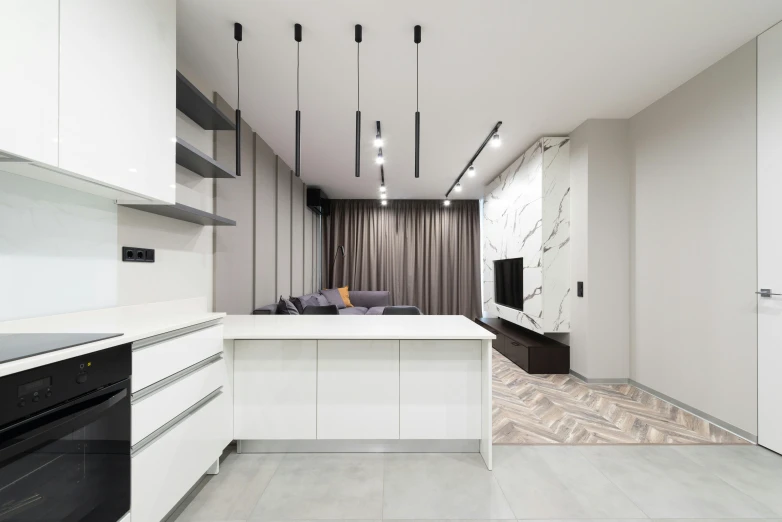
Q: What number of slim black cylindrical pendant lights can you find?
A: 4